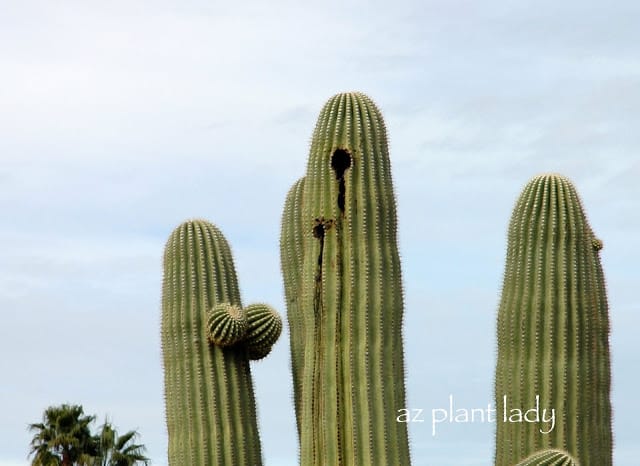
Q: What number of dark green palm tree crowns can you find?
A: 2